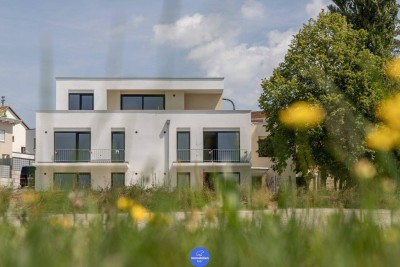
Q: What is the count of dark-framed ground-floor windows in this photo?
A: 4